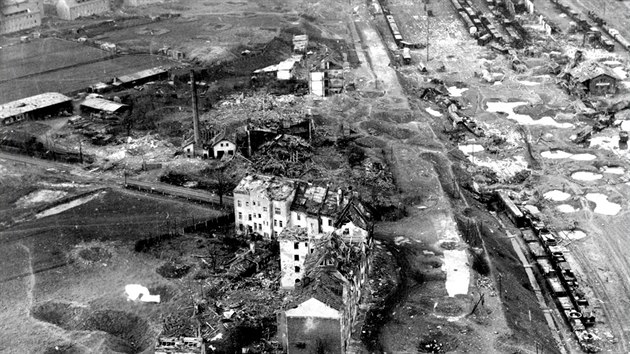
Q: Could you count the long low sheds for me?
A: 3